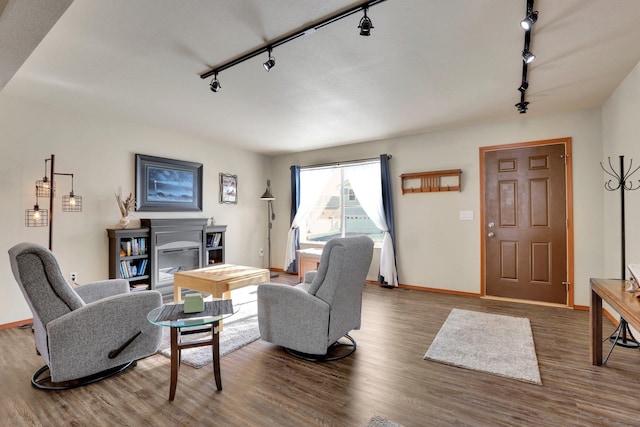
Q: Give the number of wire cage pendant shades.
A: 3